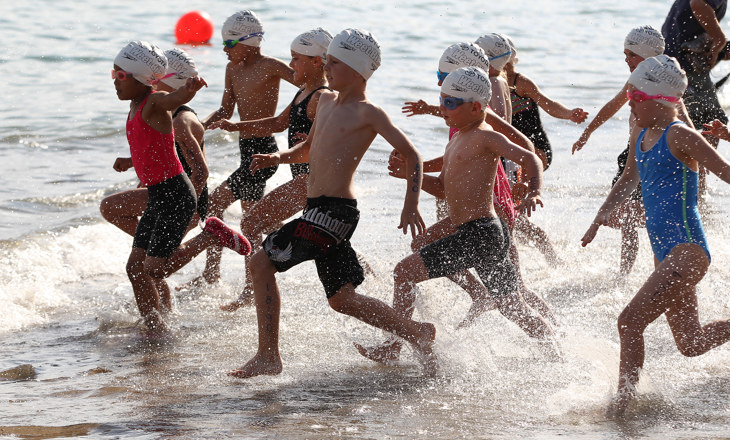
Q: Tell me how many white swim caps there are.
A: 11